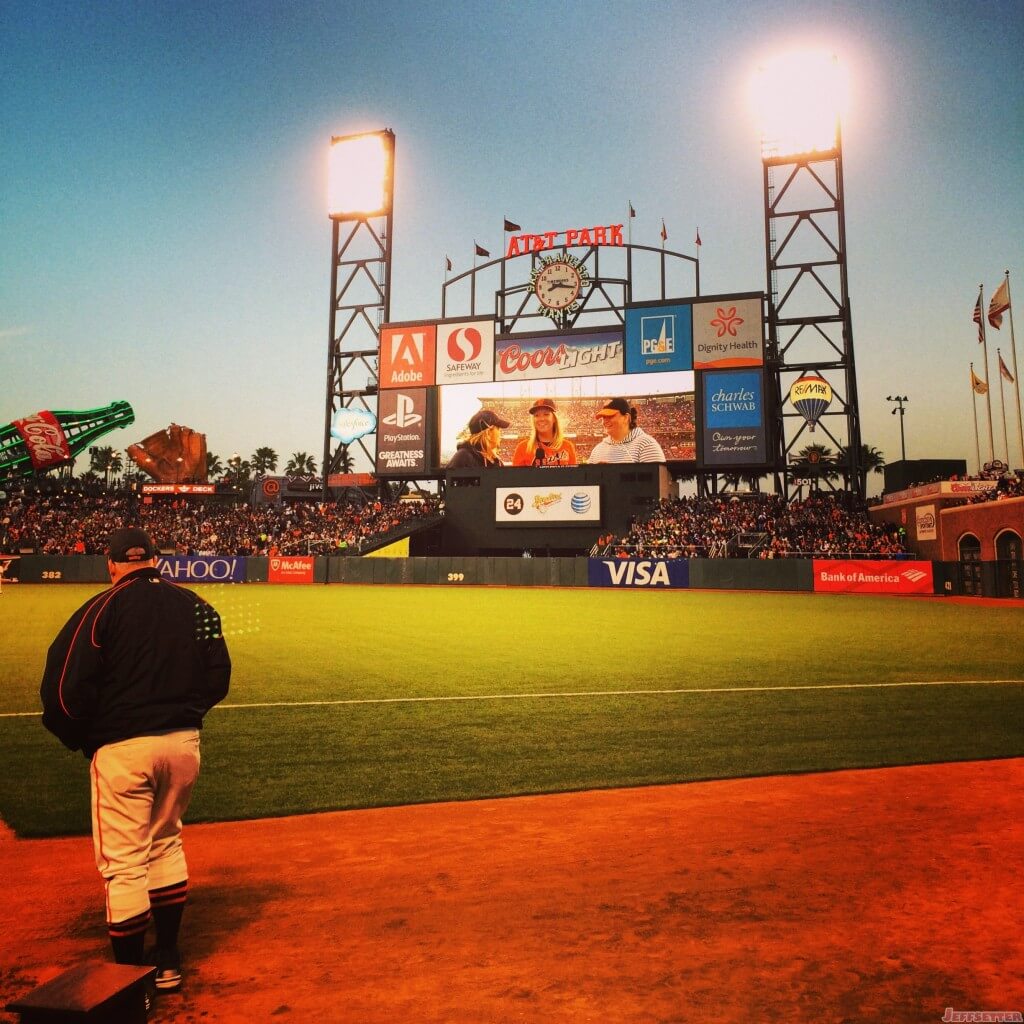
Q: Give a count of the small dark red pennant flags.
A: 6